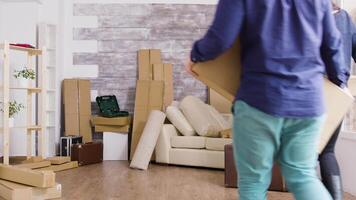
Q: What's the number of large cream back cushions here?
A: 2